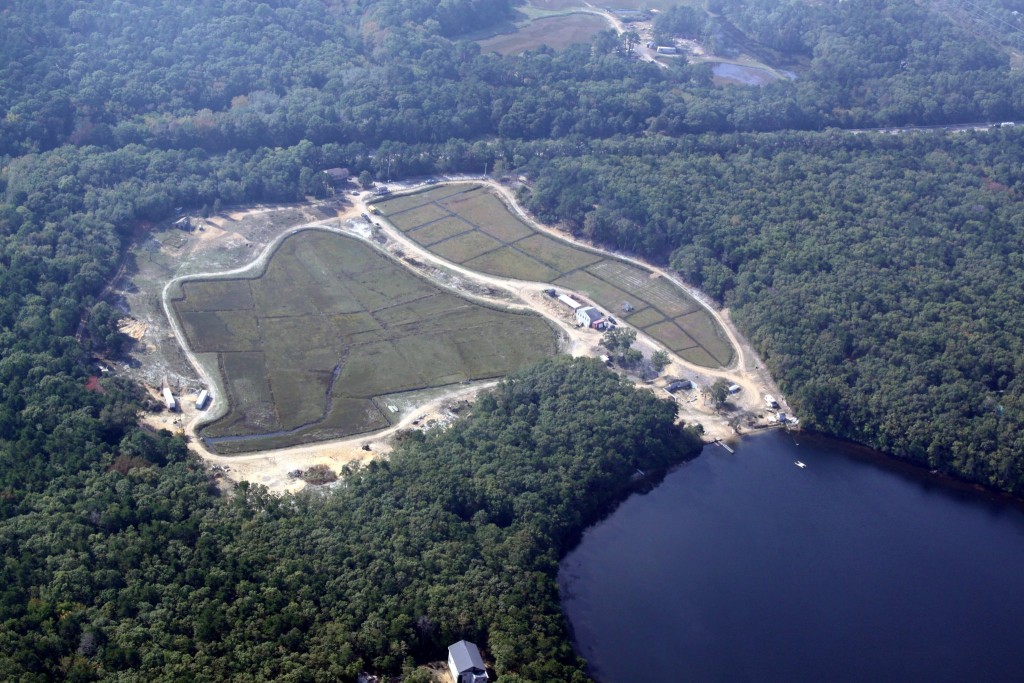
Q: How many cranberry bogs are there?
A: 2